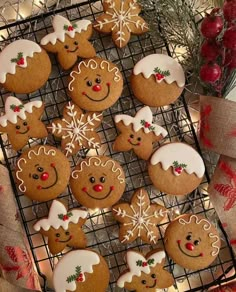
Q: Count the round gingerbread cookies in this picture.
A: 8